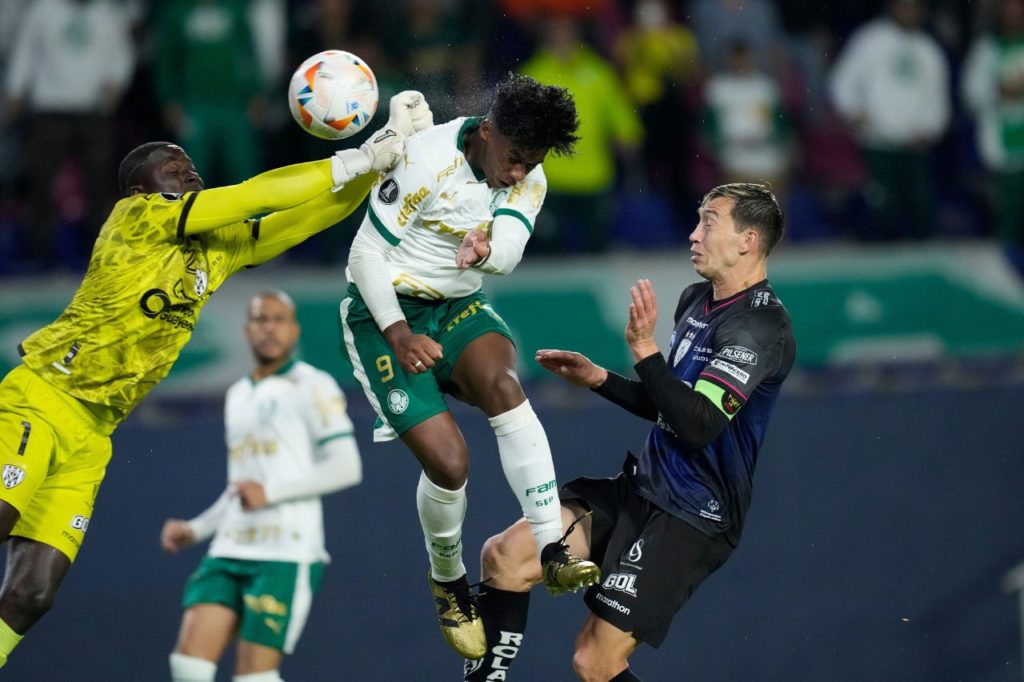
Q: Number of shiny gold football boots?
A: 2